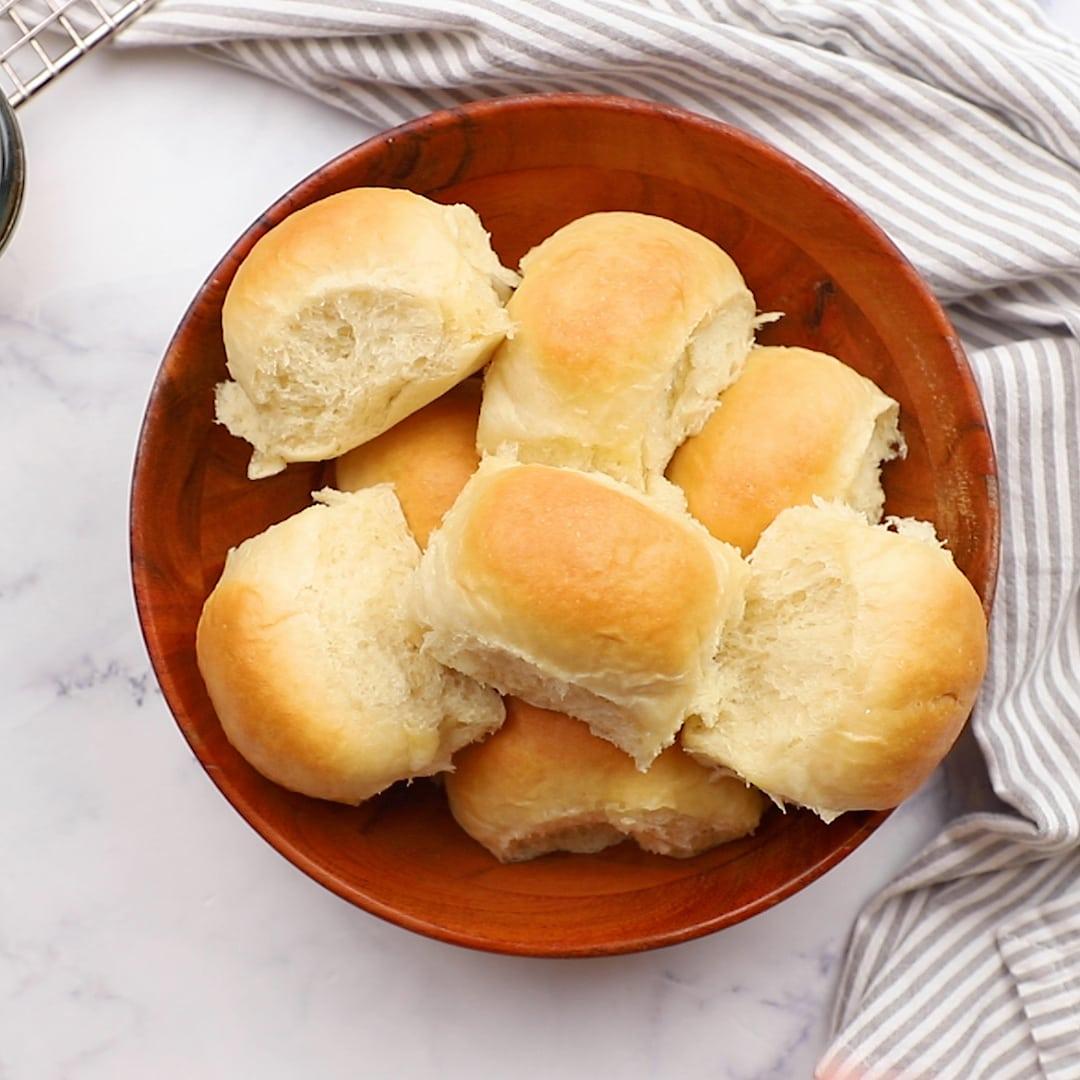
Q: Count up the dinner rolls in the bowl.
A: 8